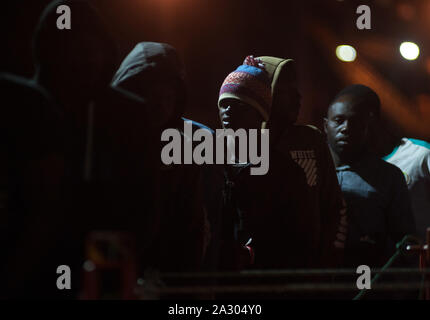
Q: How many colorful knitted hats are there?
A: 1